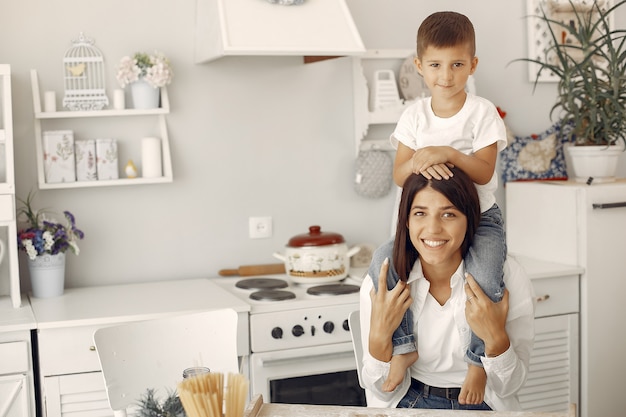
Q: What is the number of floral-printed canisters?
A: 3